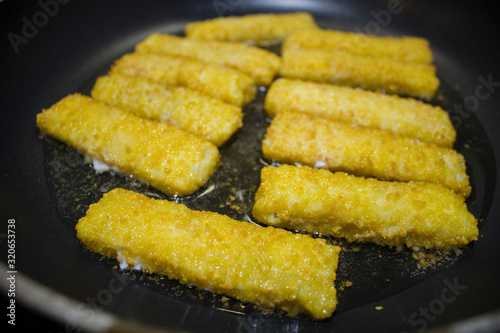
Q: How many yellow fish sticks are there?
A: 11